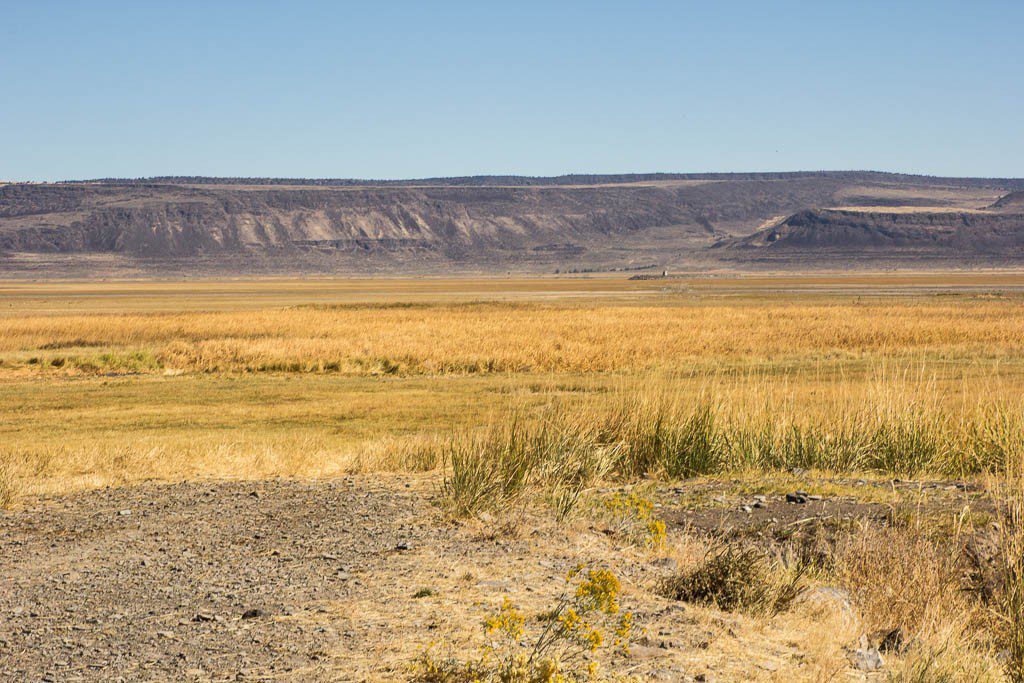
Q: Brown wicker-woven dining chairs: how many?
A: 0